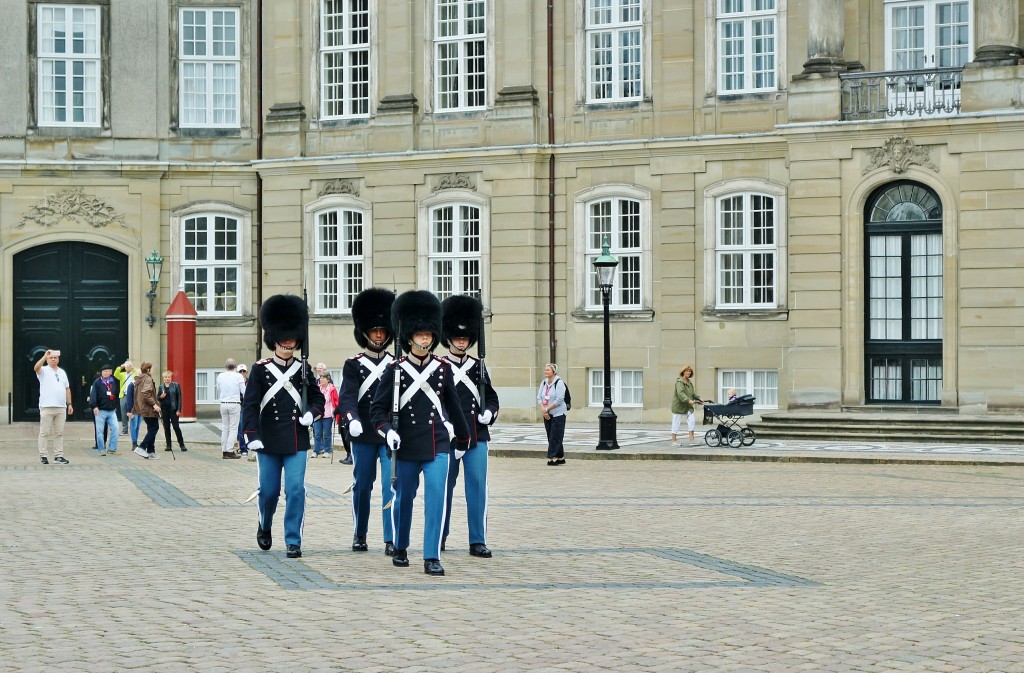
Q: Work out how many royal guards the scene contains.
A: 4